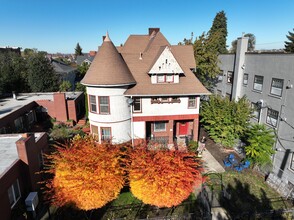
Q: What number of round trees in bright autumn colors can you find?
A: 2